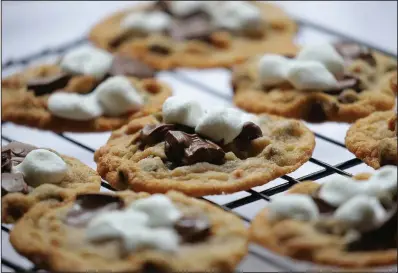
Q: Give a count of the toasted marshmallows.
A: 0